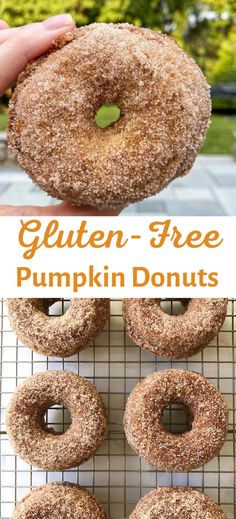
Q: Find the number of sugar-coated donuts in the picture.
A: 7